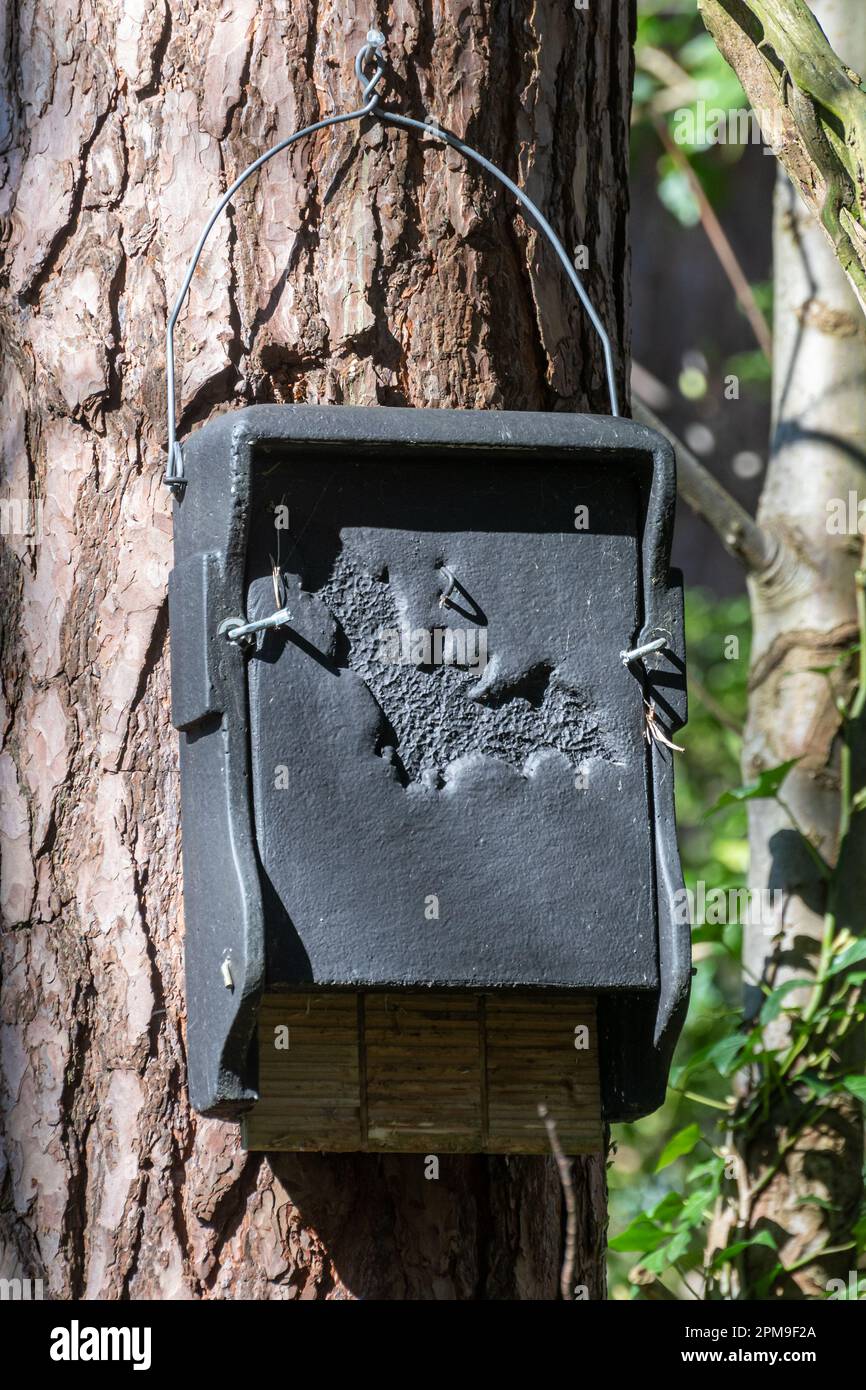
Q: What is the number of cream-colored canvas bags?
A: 0